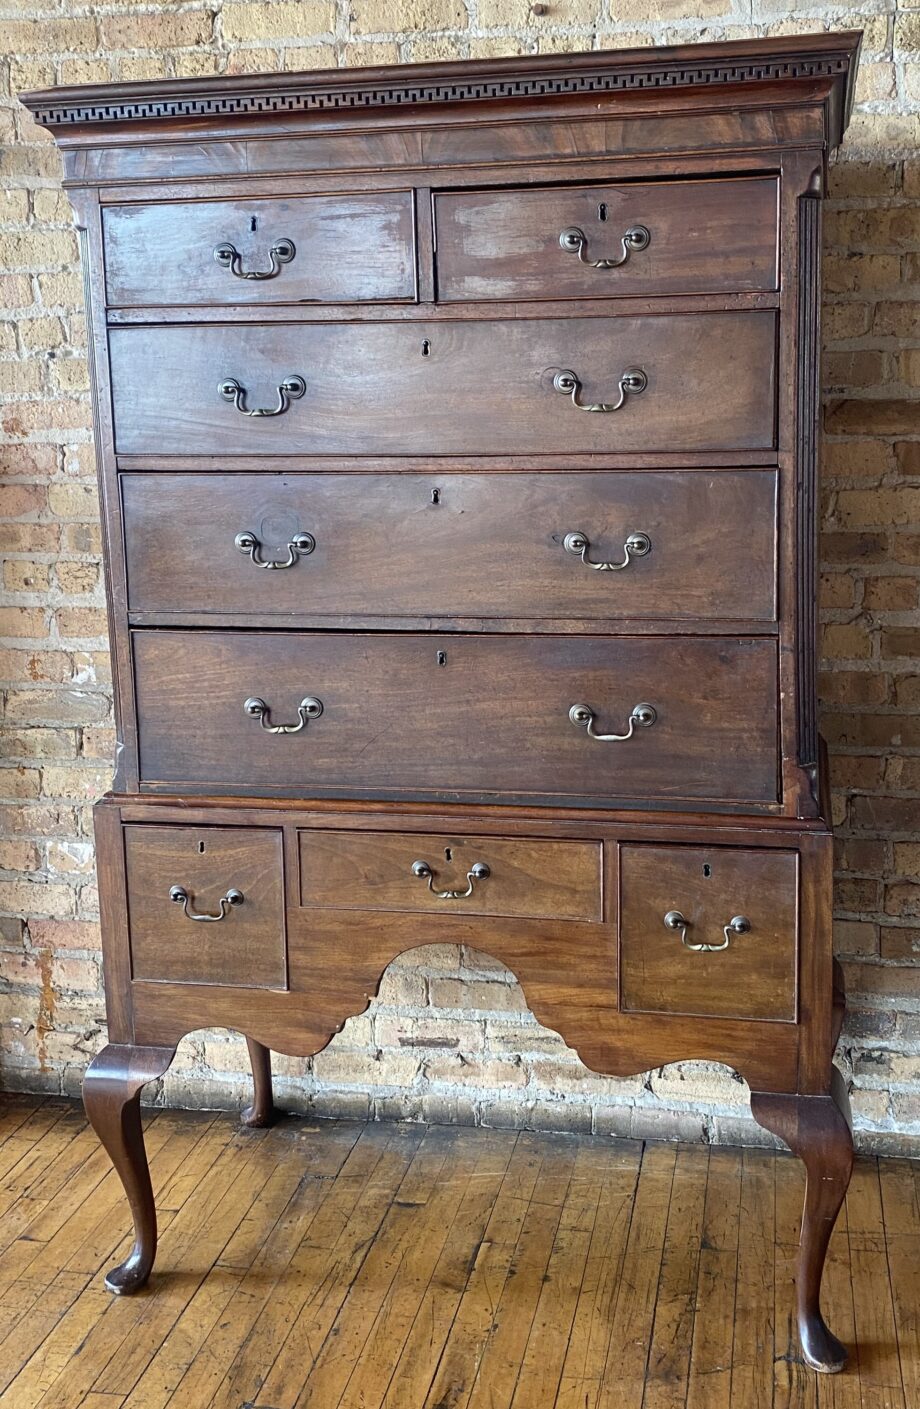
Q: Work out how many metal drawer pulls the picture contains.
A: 11